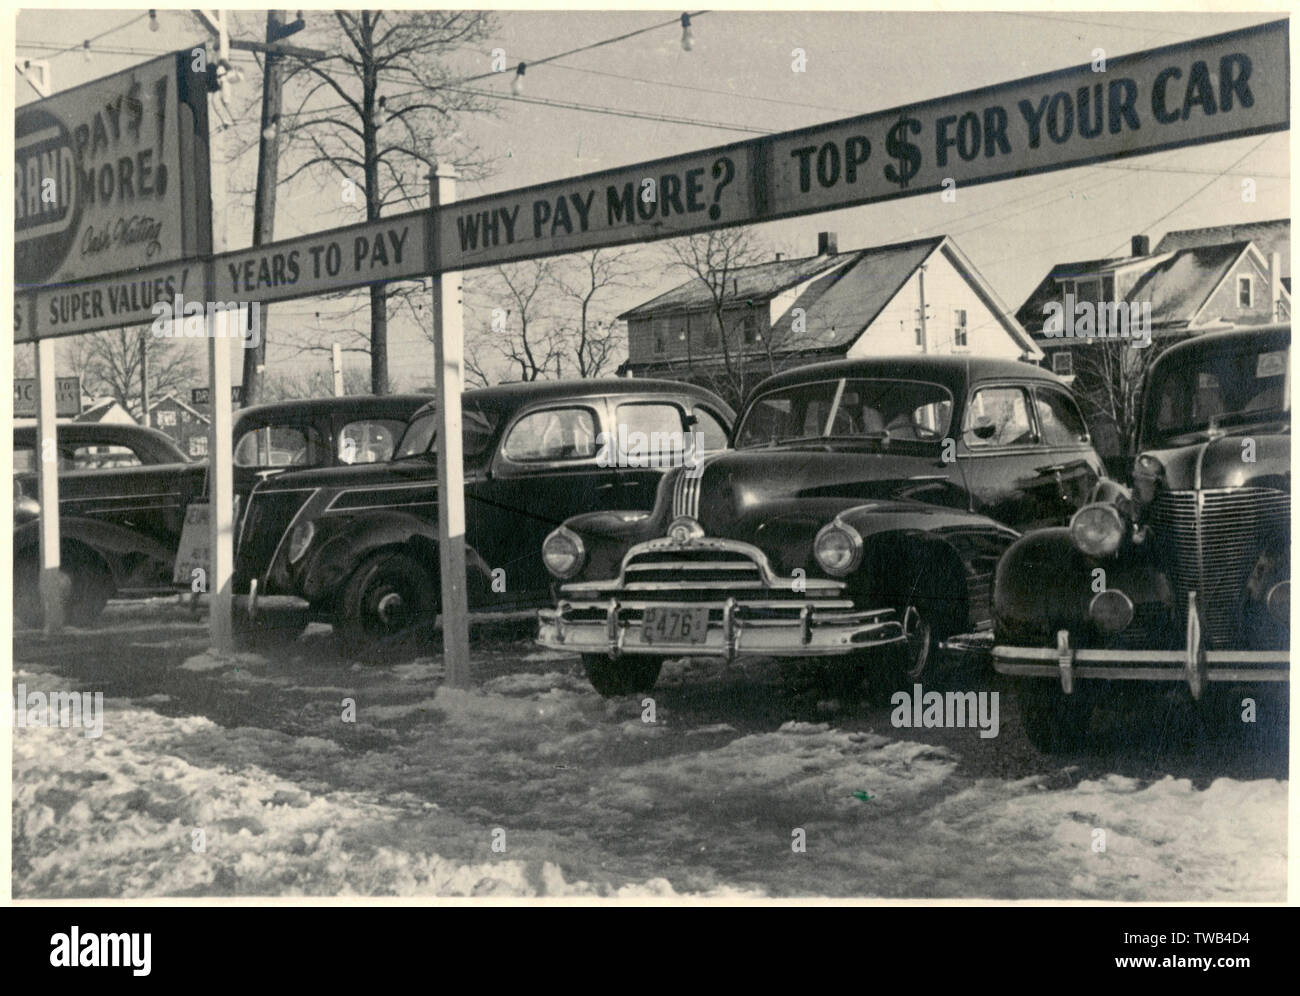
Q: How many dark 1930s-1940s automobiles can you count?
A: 5